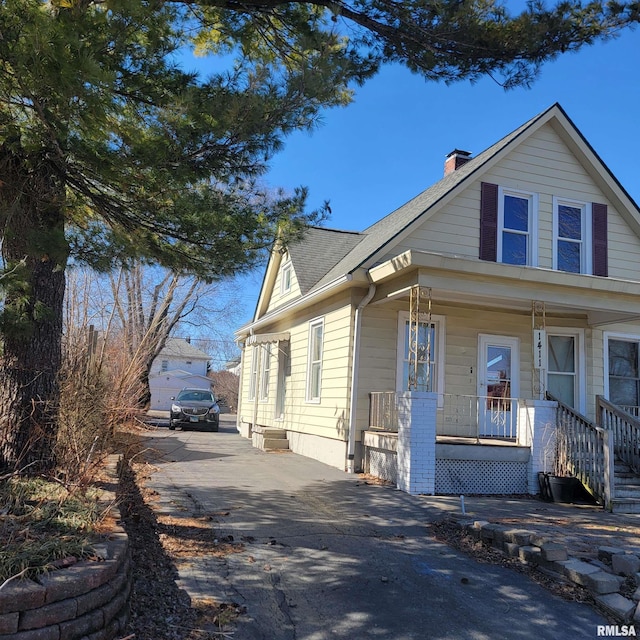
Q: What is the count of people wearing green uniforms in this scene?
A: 0